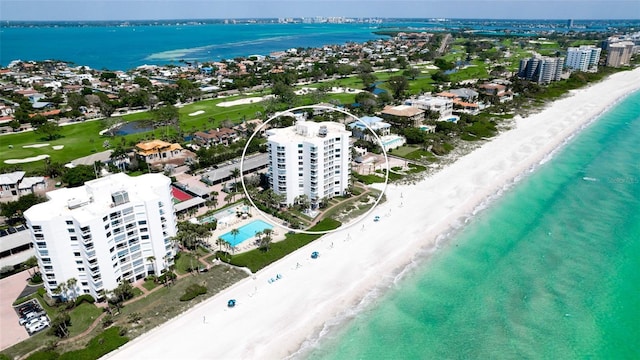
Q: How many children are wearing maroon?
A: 0